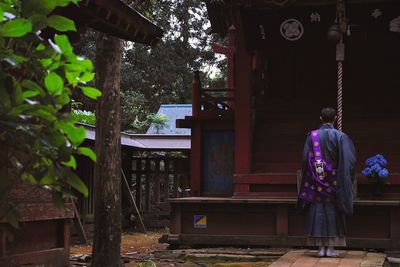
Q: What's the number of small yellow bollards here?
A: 0